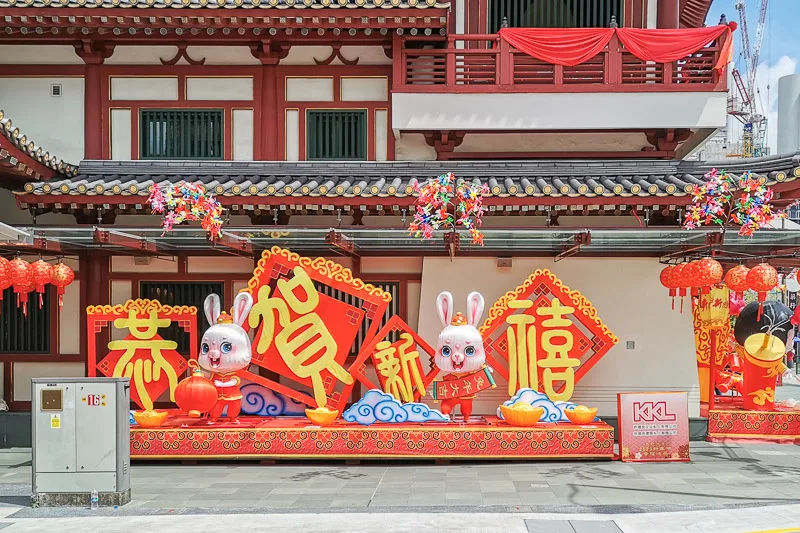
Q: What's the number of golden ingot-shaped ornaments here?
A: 4